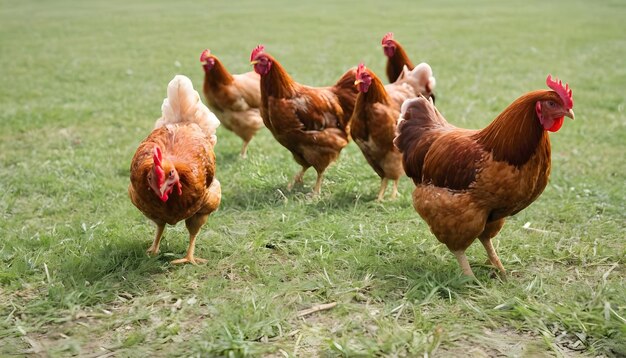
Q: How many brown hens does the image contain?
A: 6